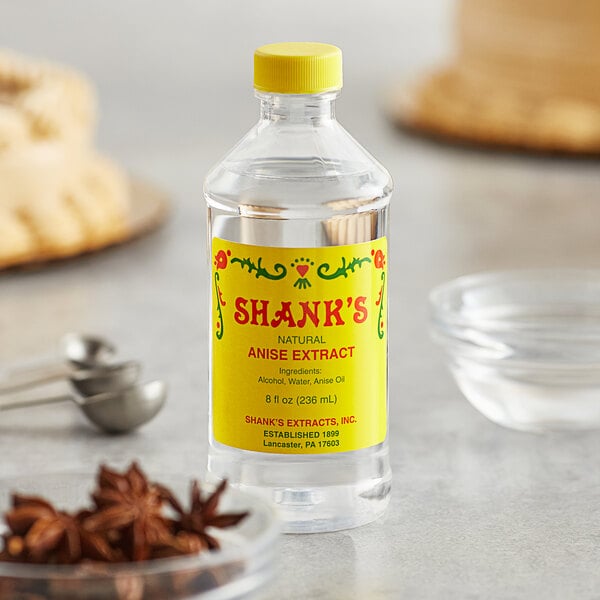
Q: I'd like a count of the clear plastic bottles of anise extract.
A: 1